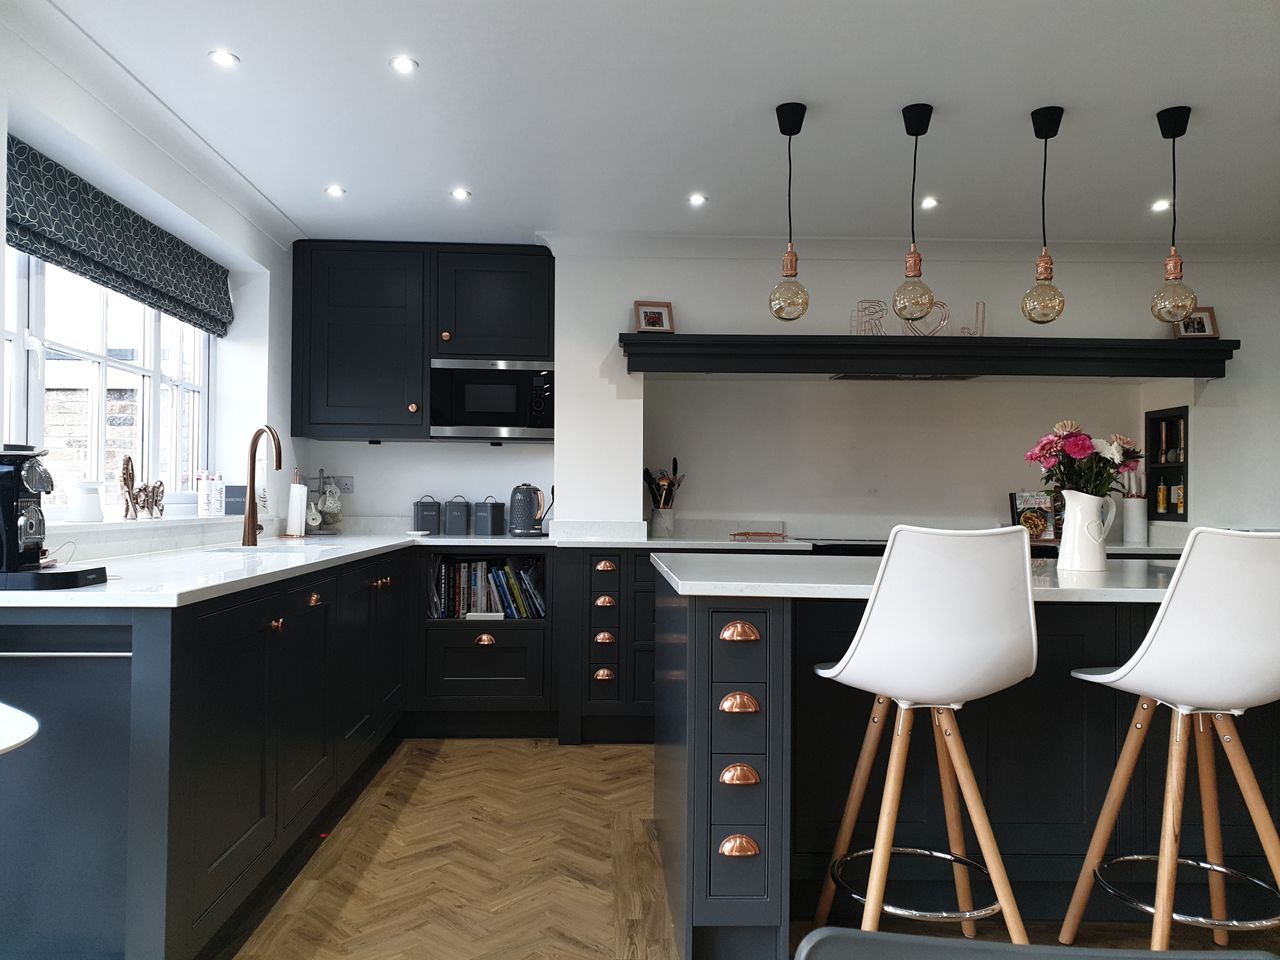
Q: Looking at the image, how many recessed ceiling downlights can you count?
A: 7